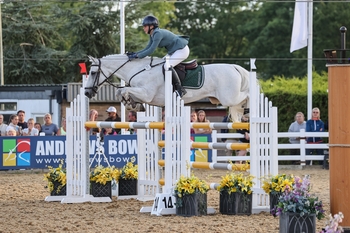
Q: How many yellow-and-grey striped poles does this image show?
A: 5